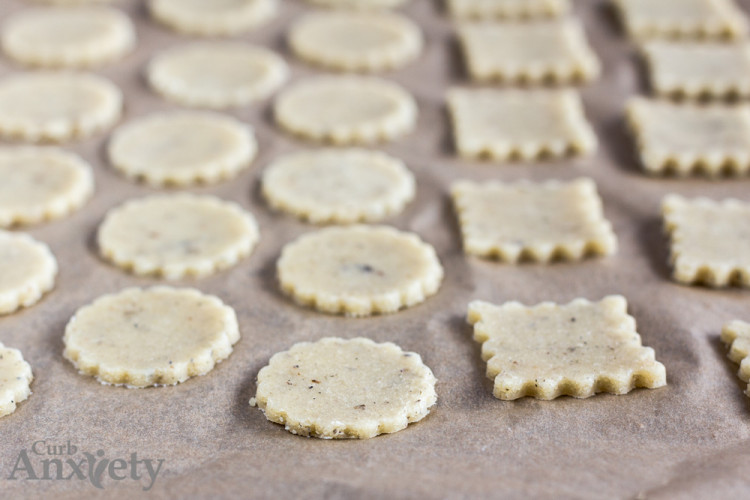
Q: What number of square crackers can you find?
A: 10